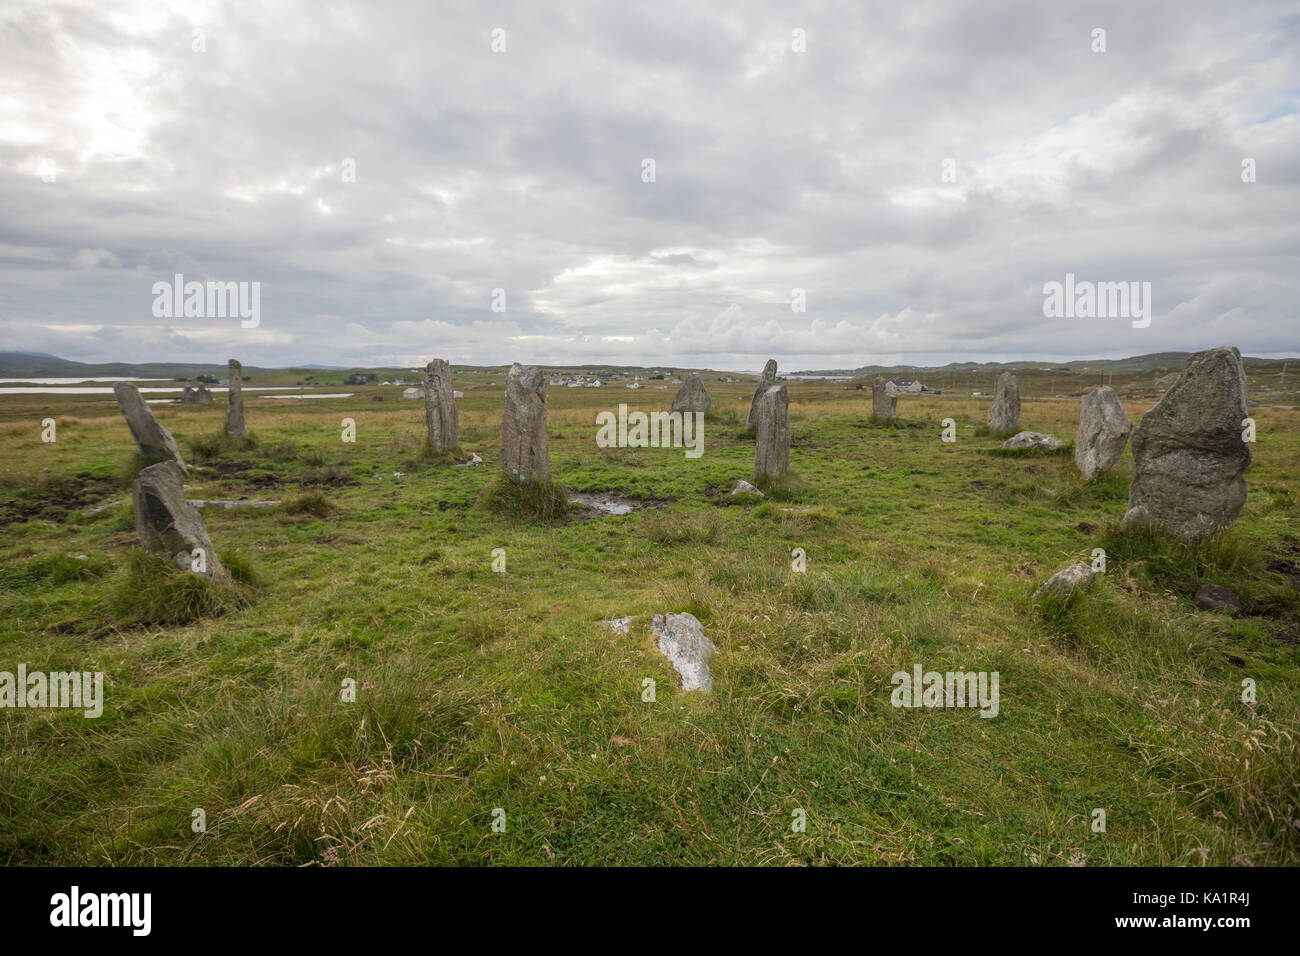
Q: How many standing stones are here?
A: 12